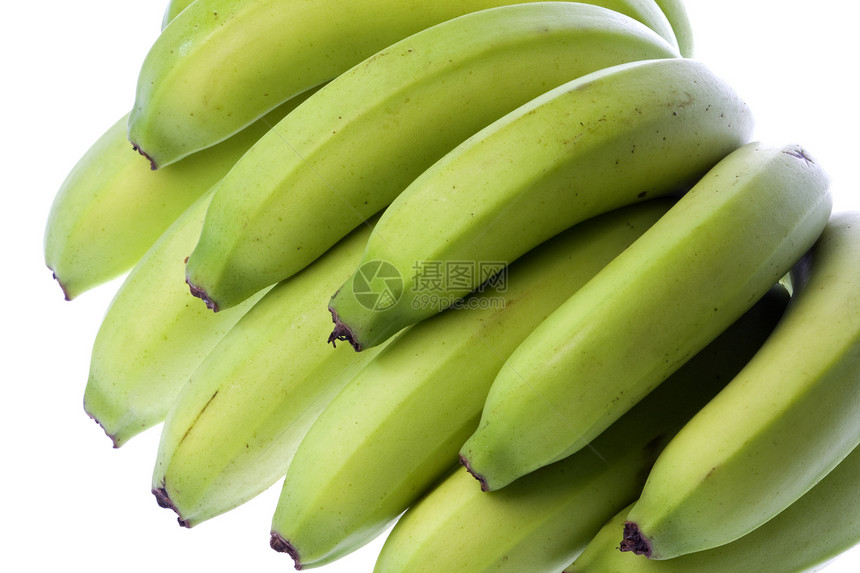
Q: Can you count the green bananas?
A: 12